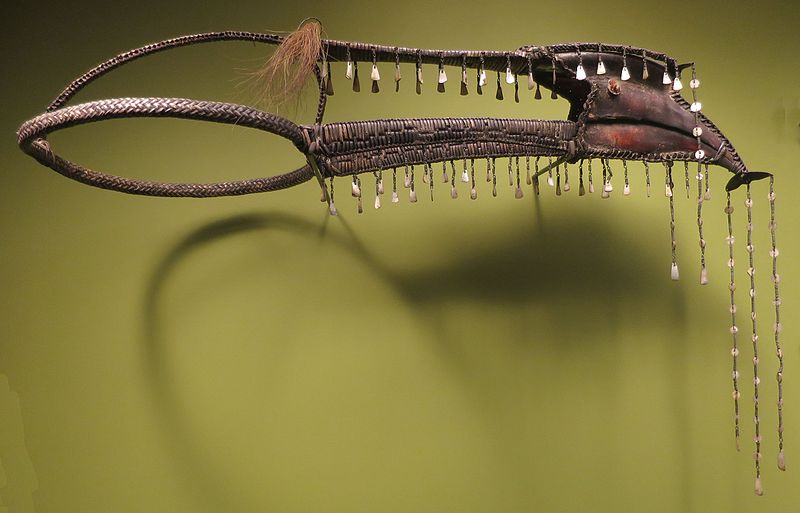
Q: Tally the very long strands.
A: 3